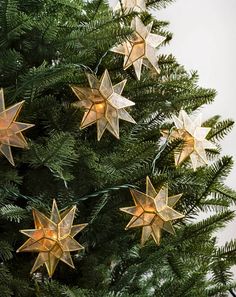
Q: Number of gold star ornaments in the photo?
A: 7